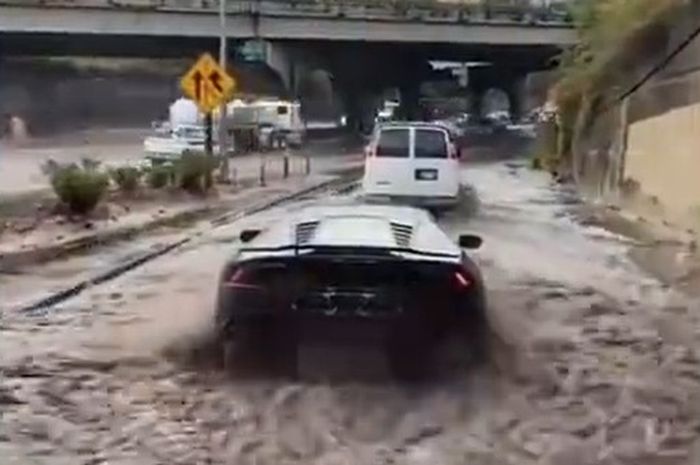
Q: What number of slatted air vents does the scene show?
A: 2